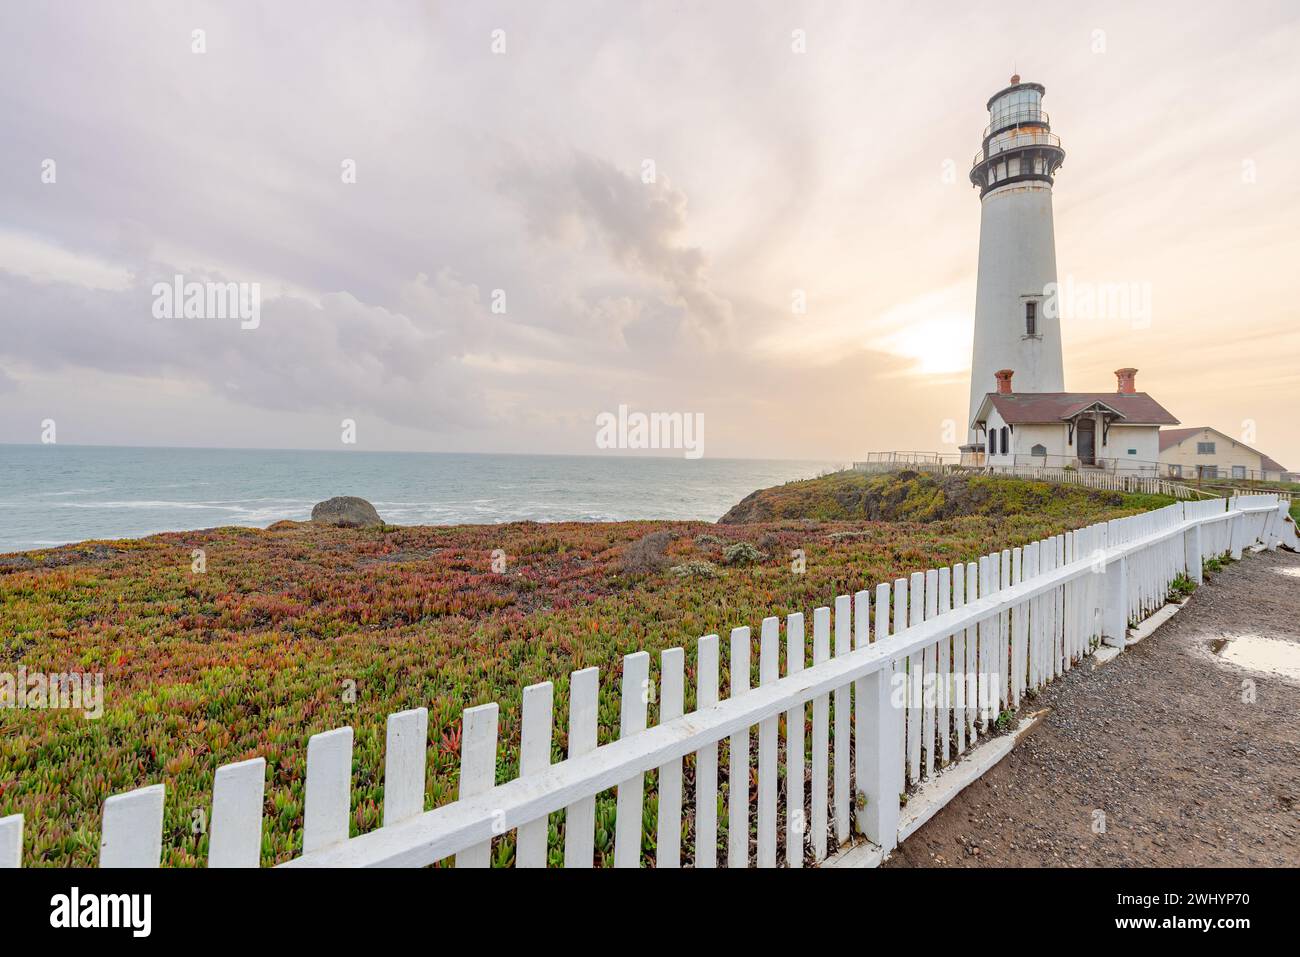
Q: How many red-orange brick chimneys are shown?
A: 2